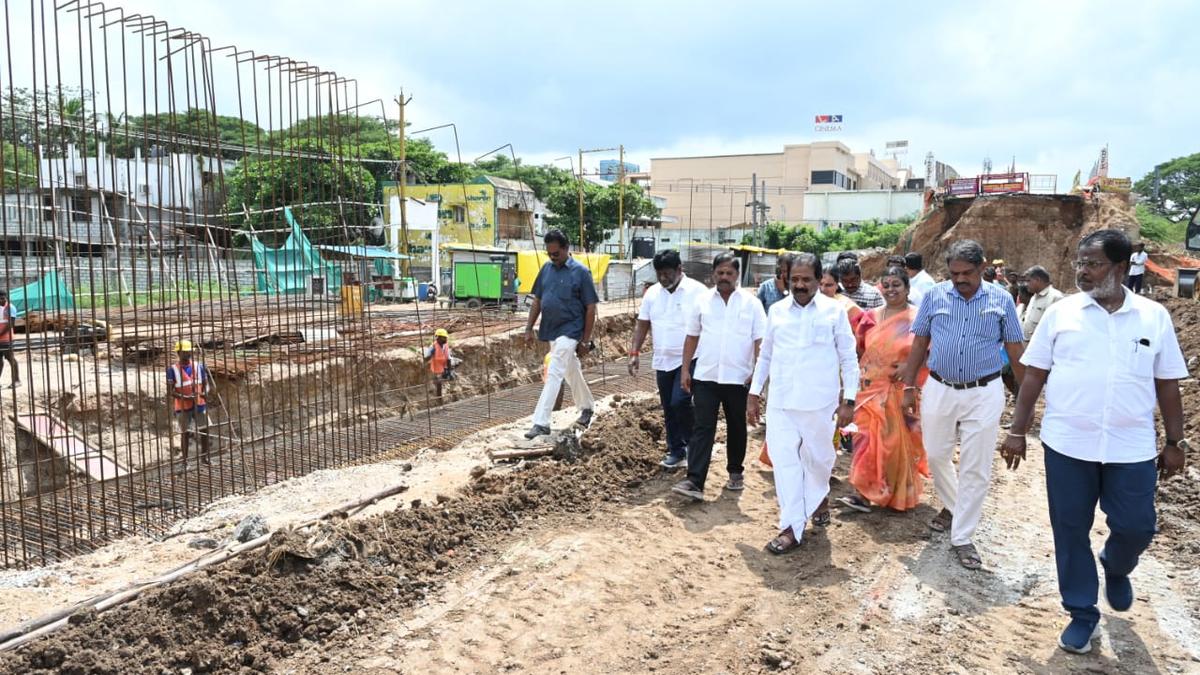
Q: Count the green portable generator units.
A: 1